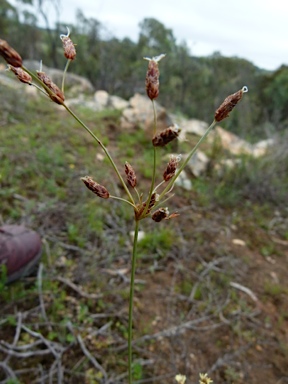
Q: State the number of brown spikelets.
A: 12